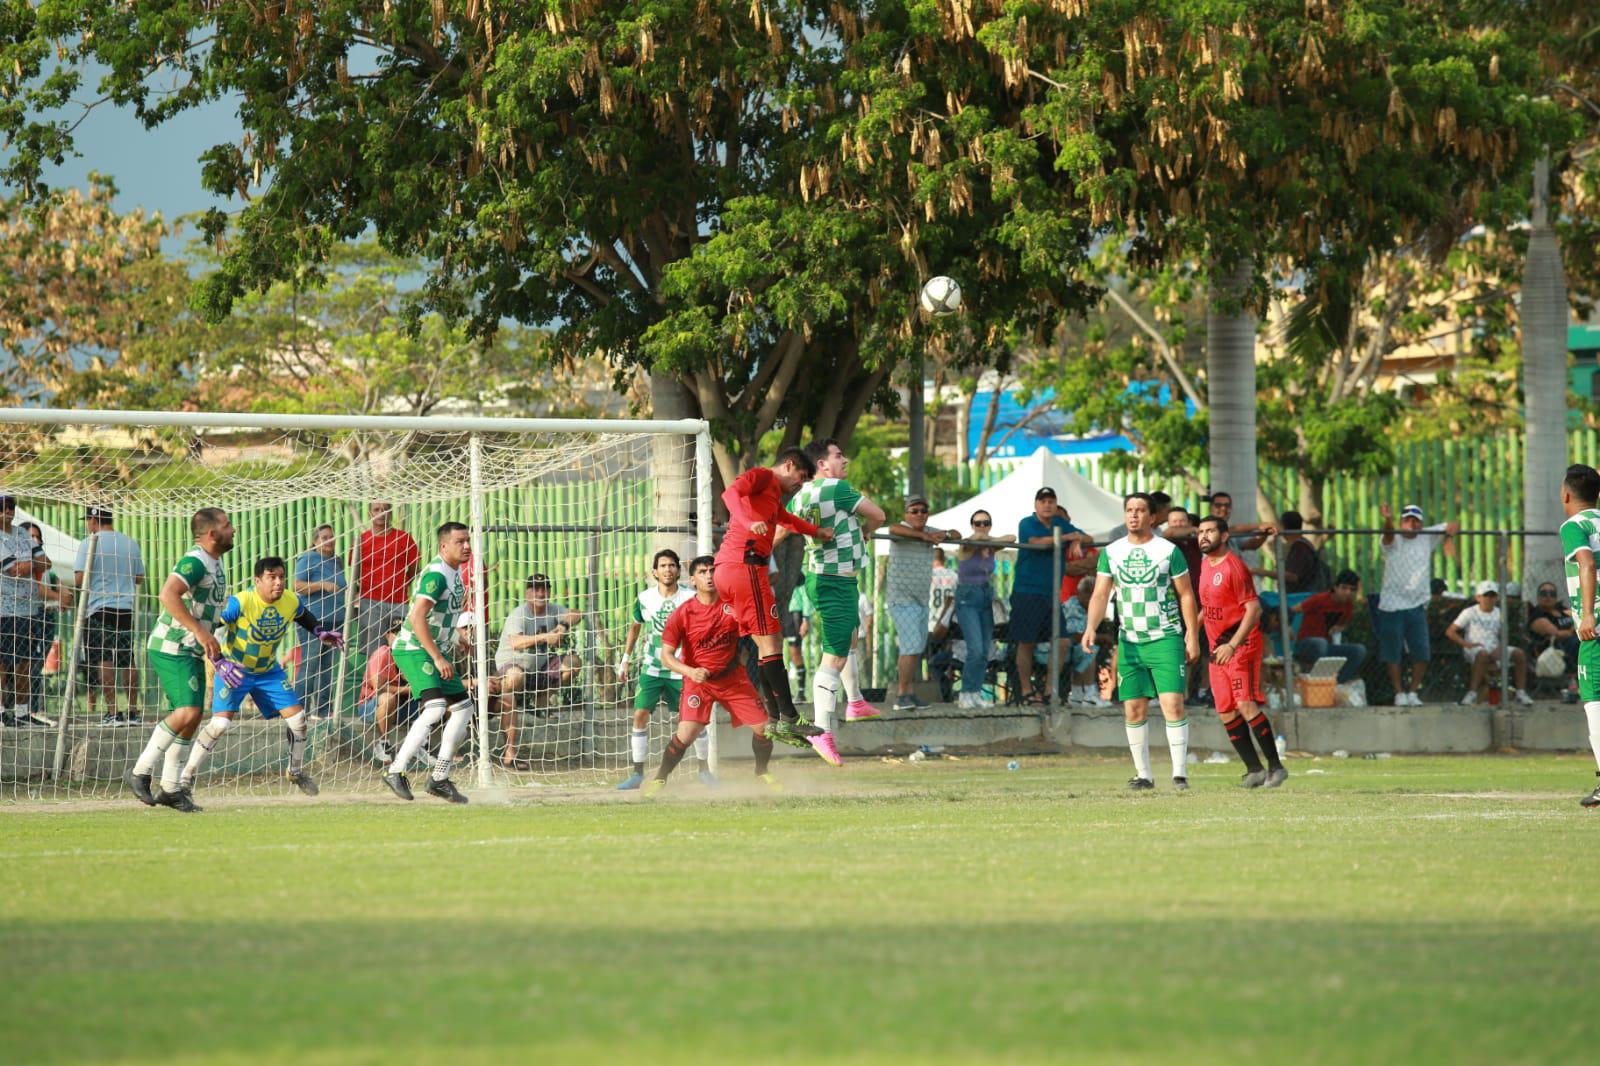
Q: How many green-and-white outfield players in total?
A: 6